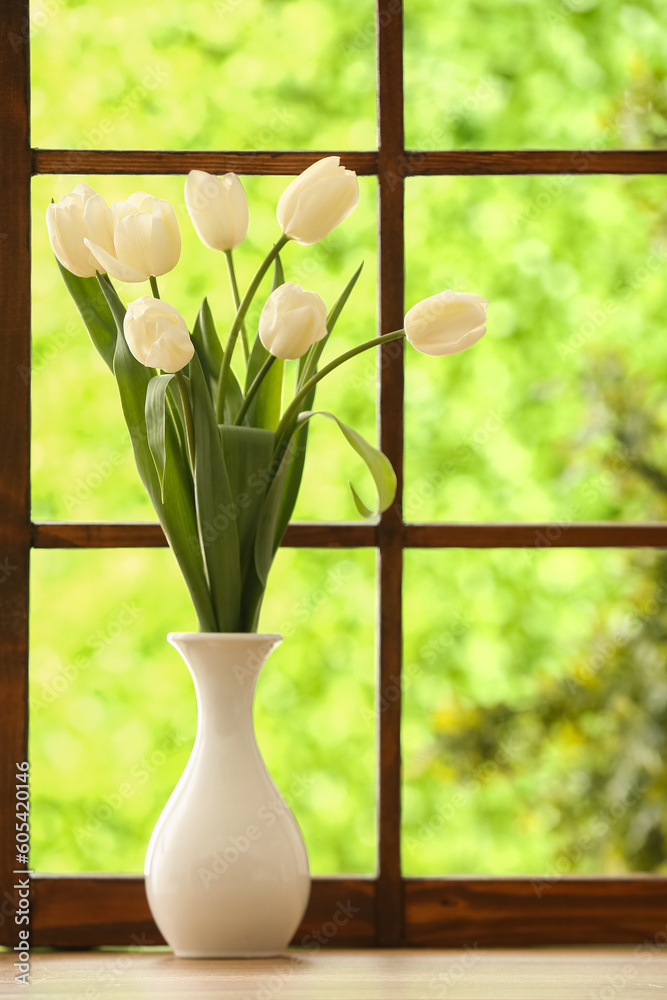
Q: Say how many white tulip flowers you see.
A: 7